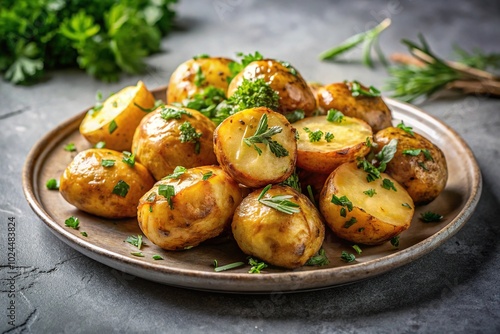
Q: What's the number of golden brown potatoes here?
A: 12